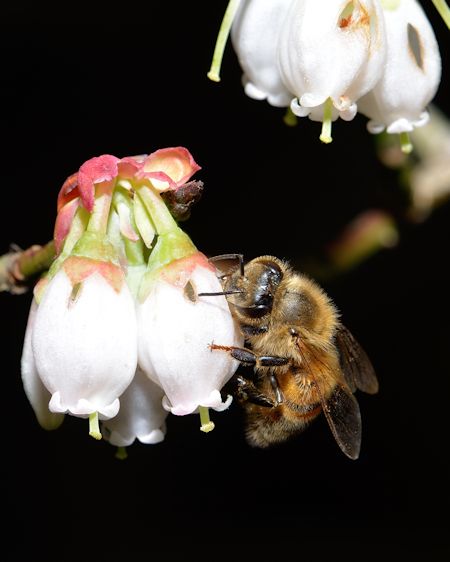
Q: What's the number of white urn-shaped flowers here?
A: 7